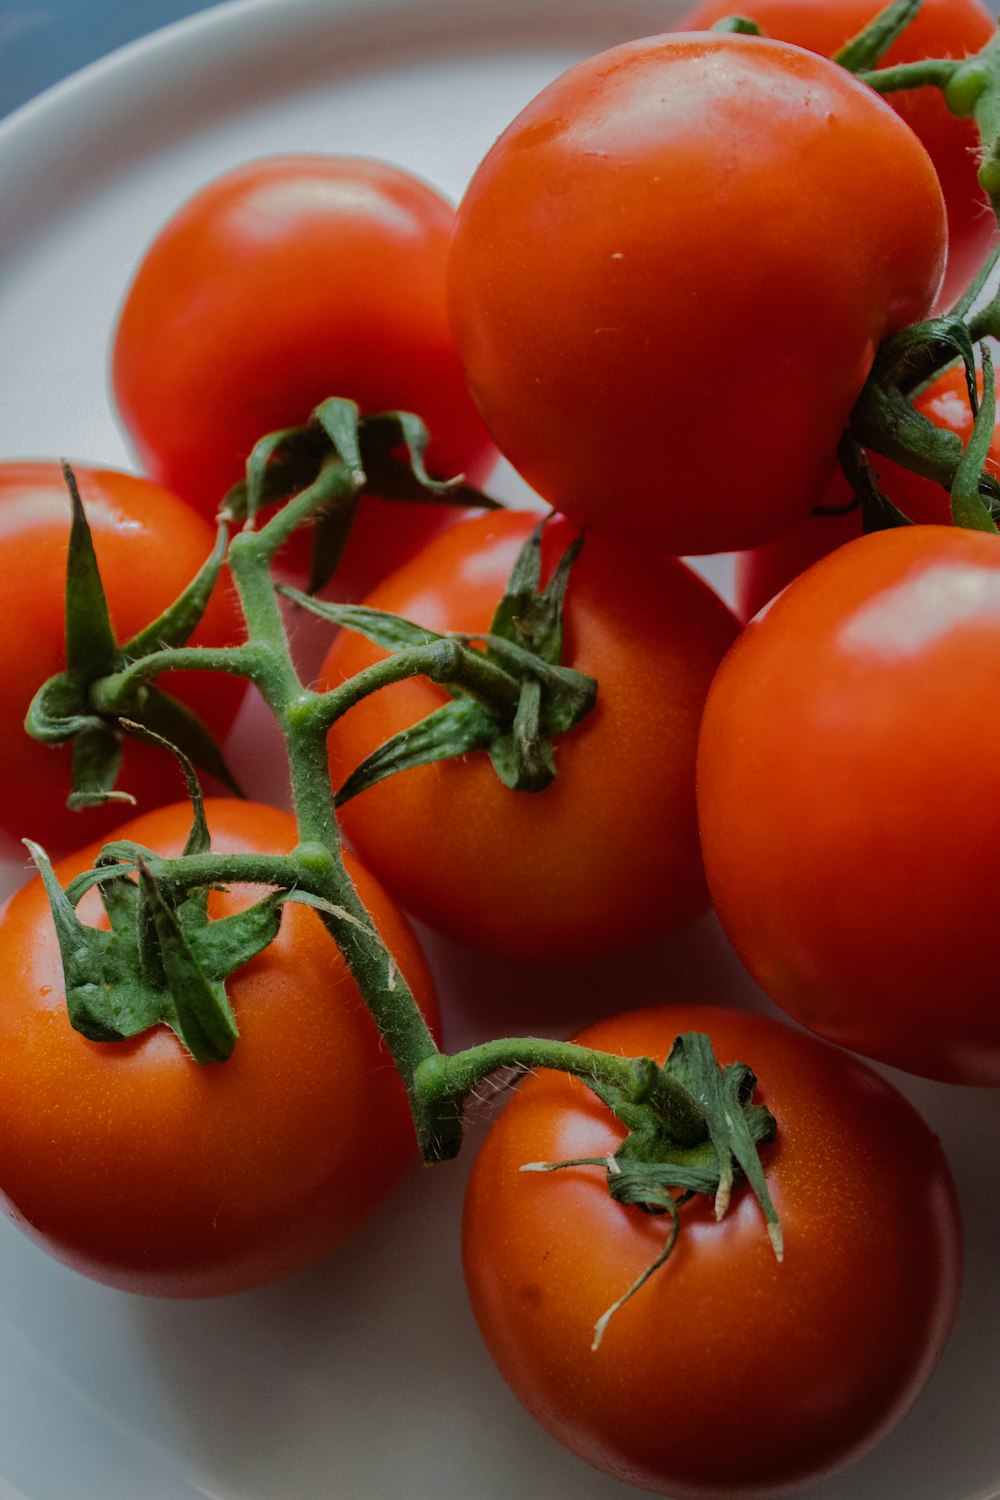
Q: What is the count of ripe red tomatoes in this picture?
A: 9